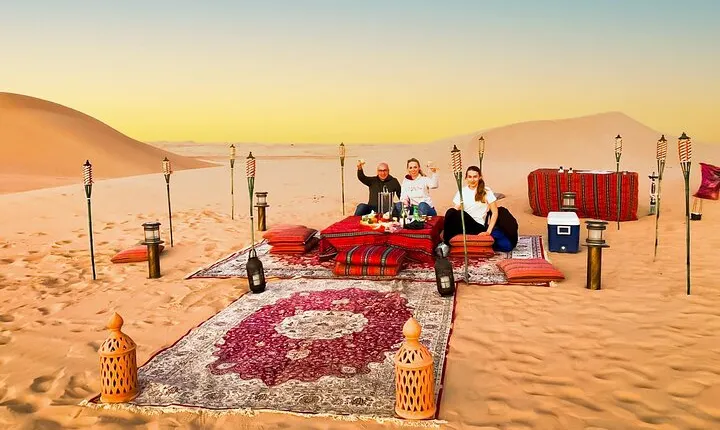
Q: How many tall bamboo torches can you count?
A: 10